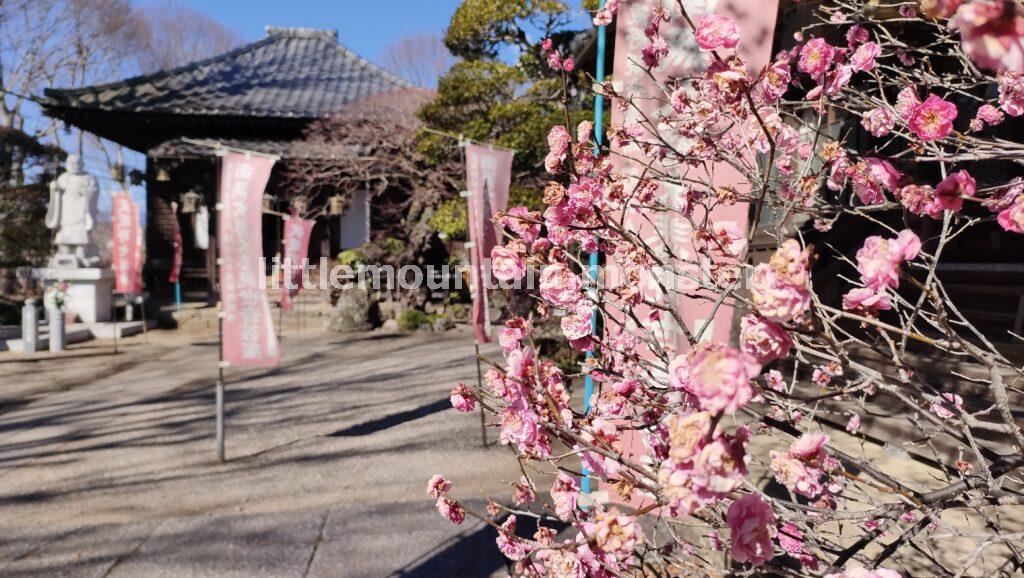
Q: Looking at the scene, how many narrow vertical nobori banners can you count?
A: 6